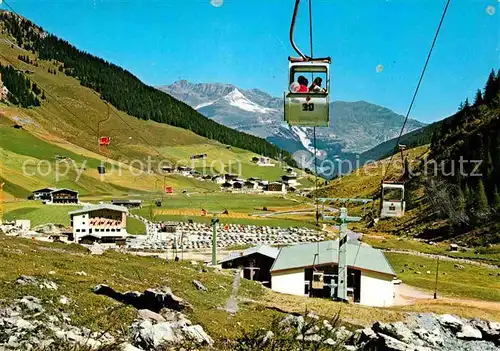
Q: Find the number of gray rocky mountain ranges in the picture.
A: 1